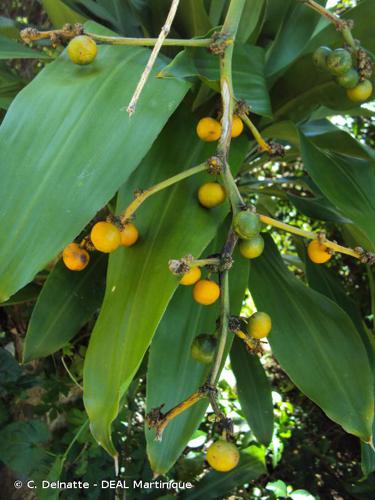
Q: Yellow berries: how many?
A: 13